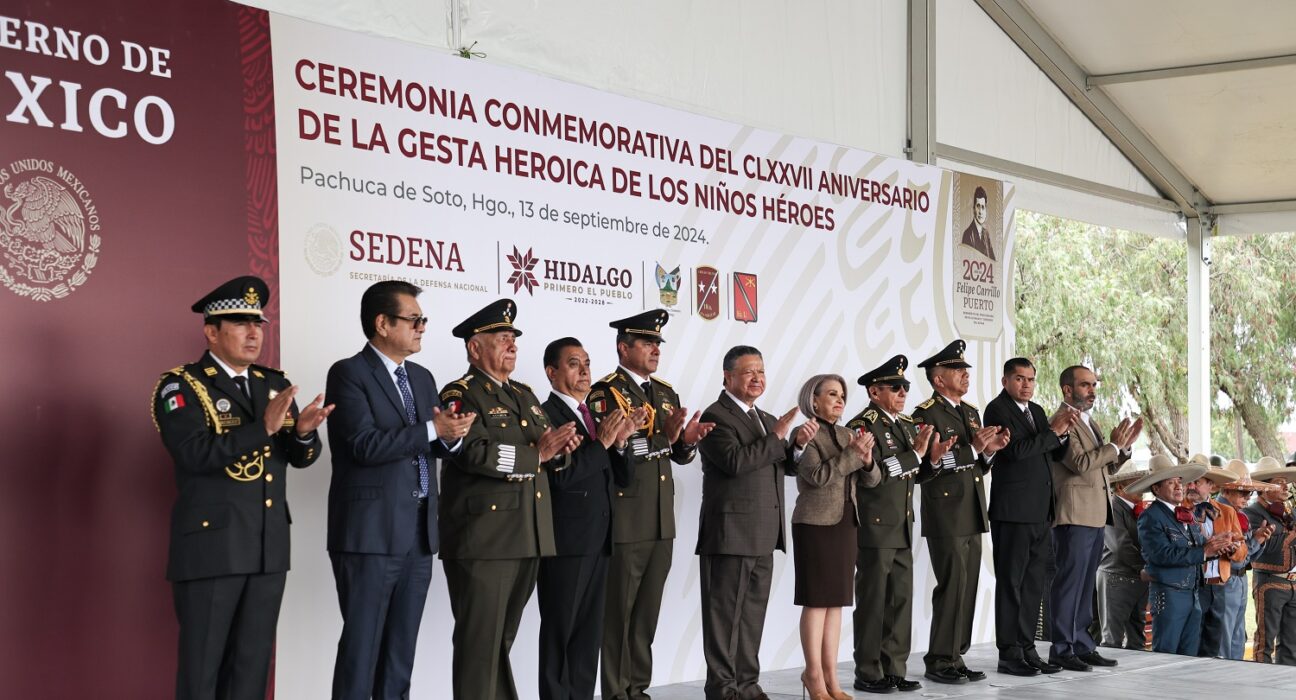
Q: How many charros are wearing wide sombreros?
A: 5